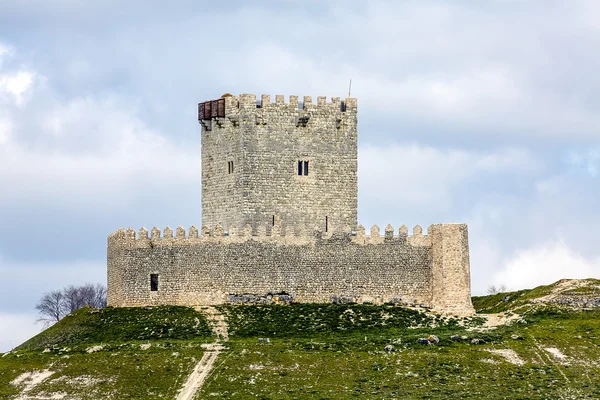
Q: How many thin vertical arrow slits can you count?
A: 2